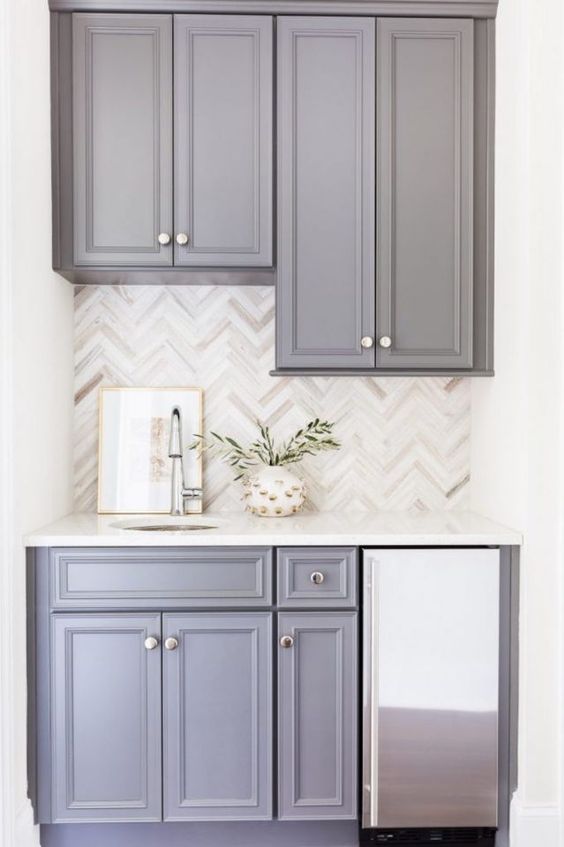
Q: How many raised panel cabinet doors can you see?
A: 7